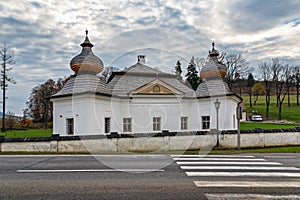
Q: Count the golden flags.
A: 0